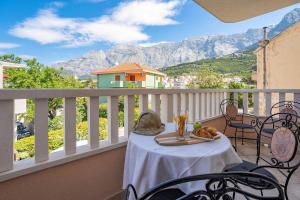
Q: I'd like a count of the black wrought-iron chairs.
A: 4